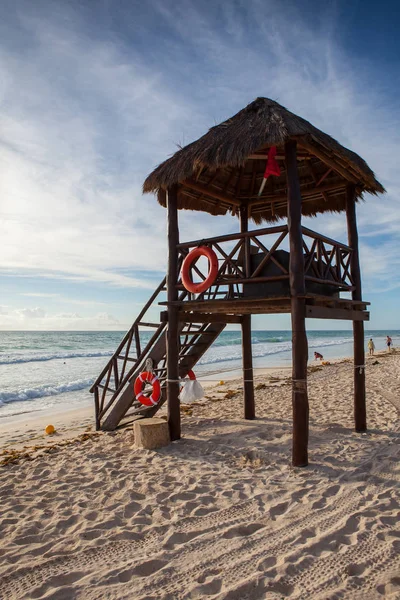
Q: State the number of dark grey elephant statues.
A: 0